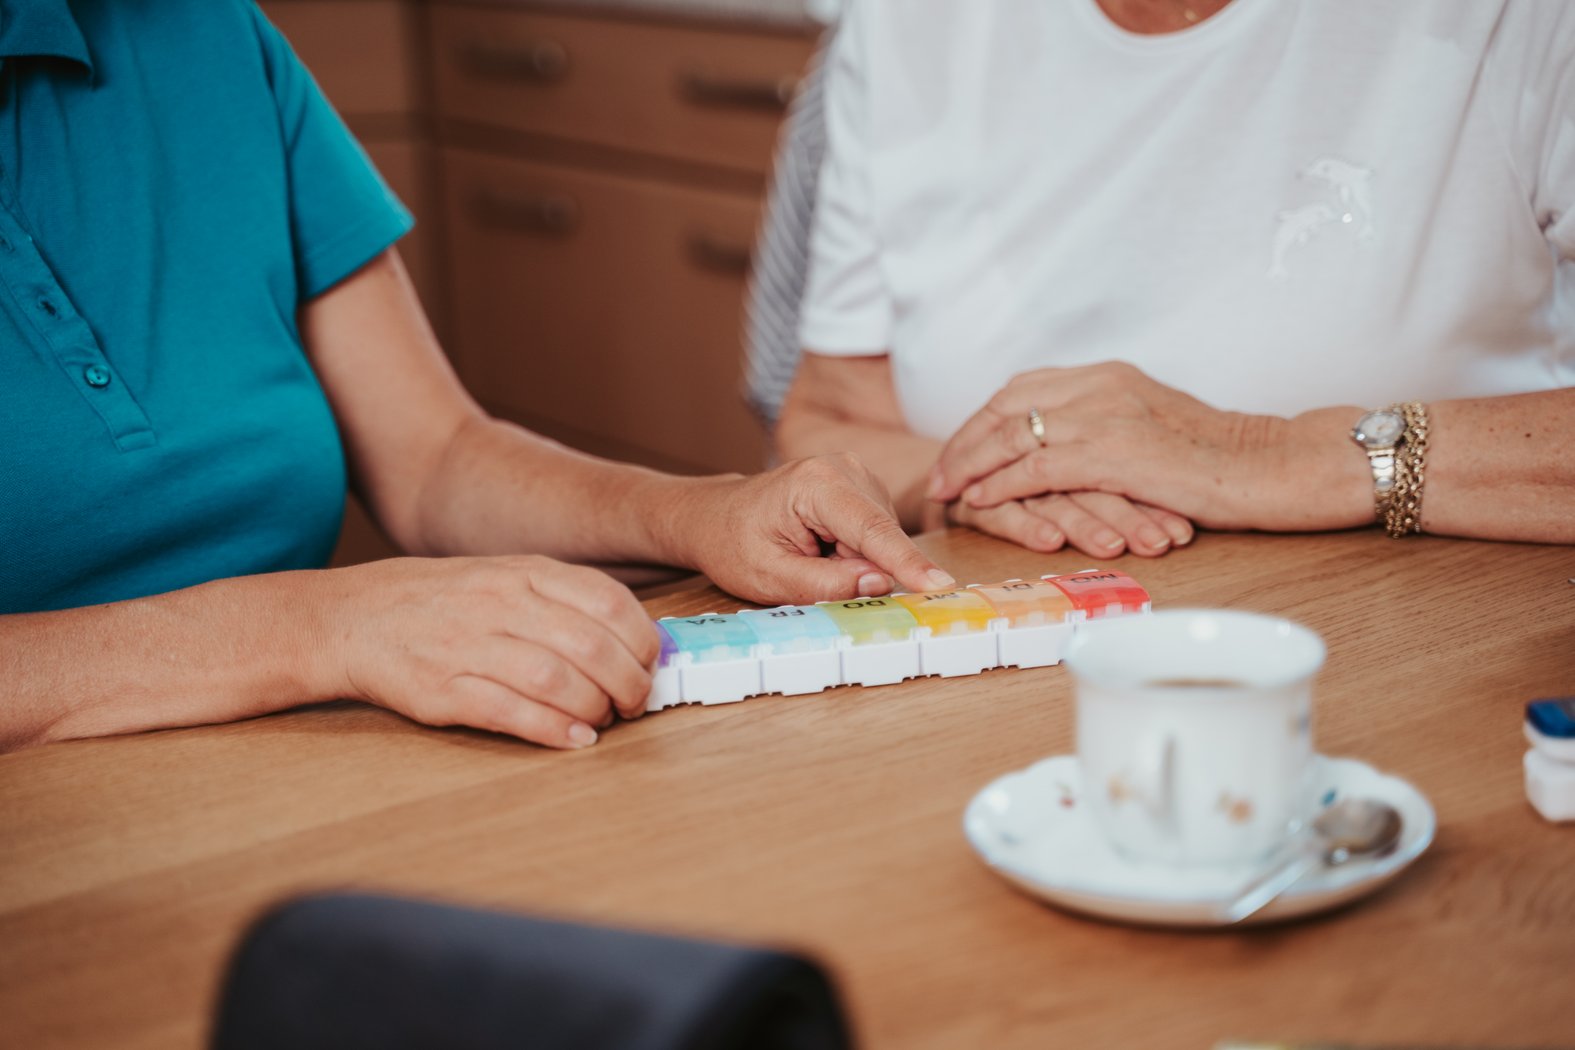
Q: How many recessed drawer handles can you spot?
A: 4